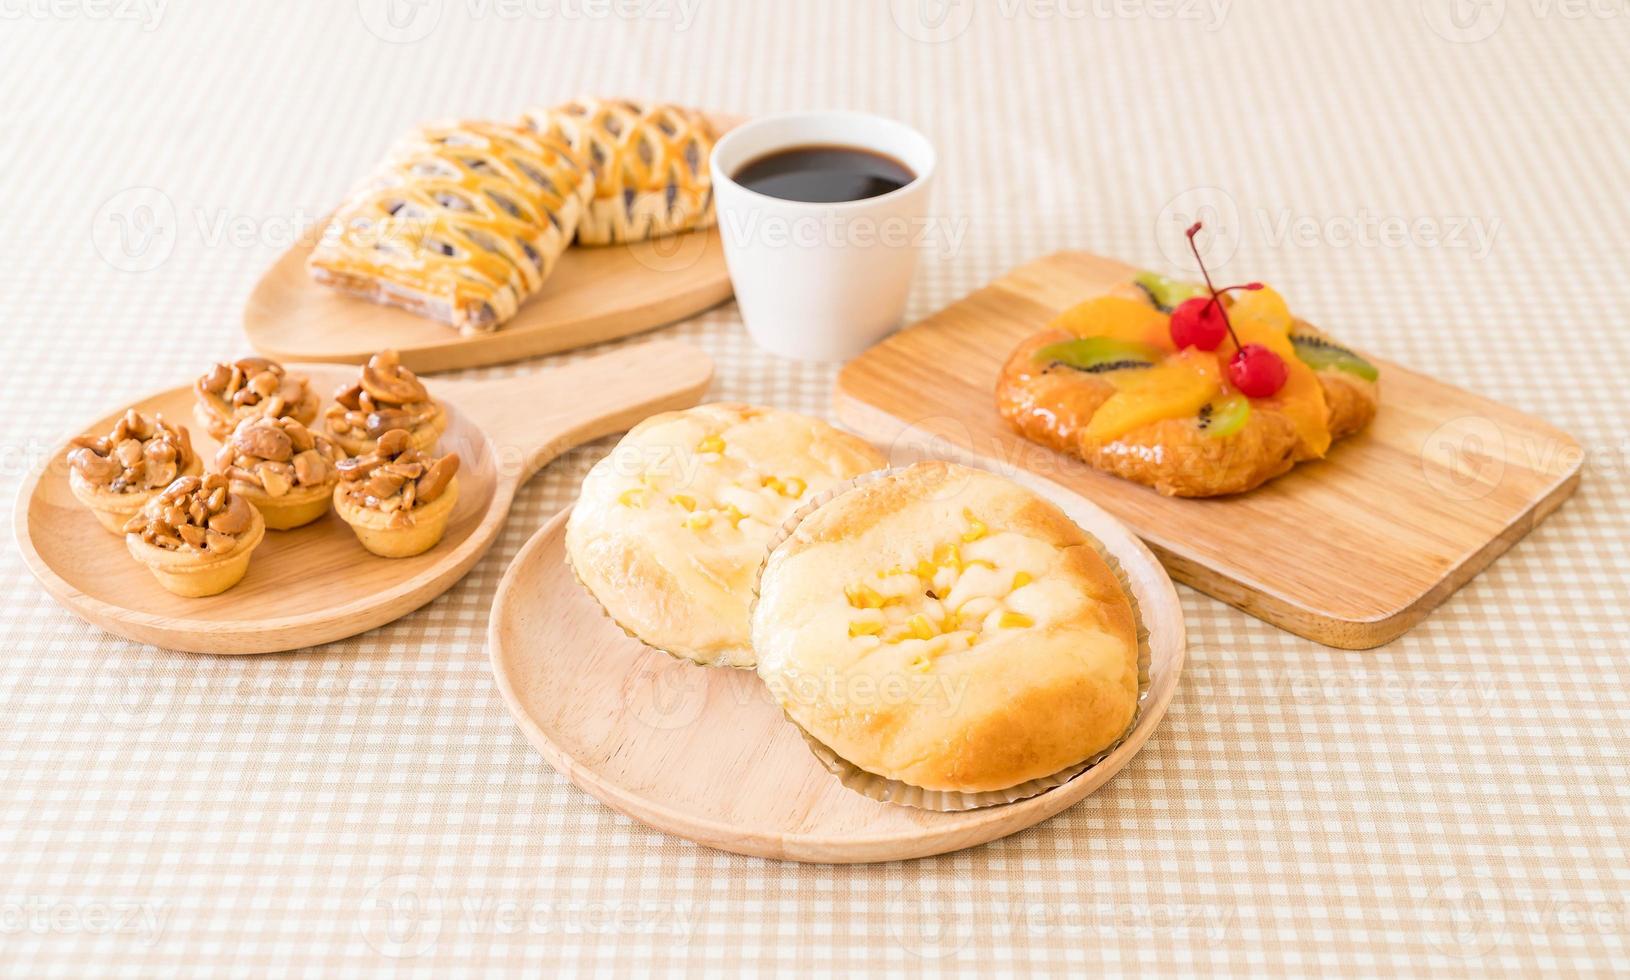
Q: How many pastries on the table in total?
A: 11